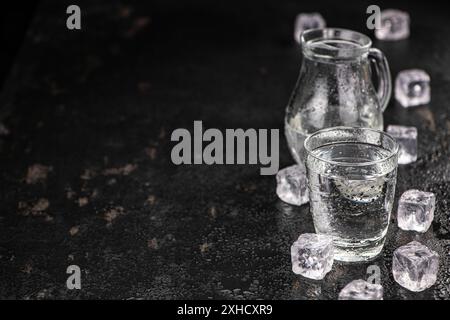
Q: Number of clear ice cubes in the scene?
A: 9